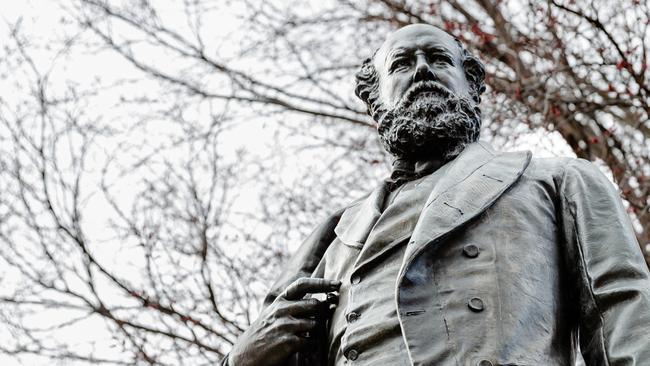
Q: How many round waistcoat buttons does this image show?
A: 3